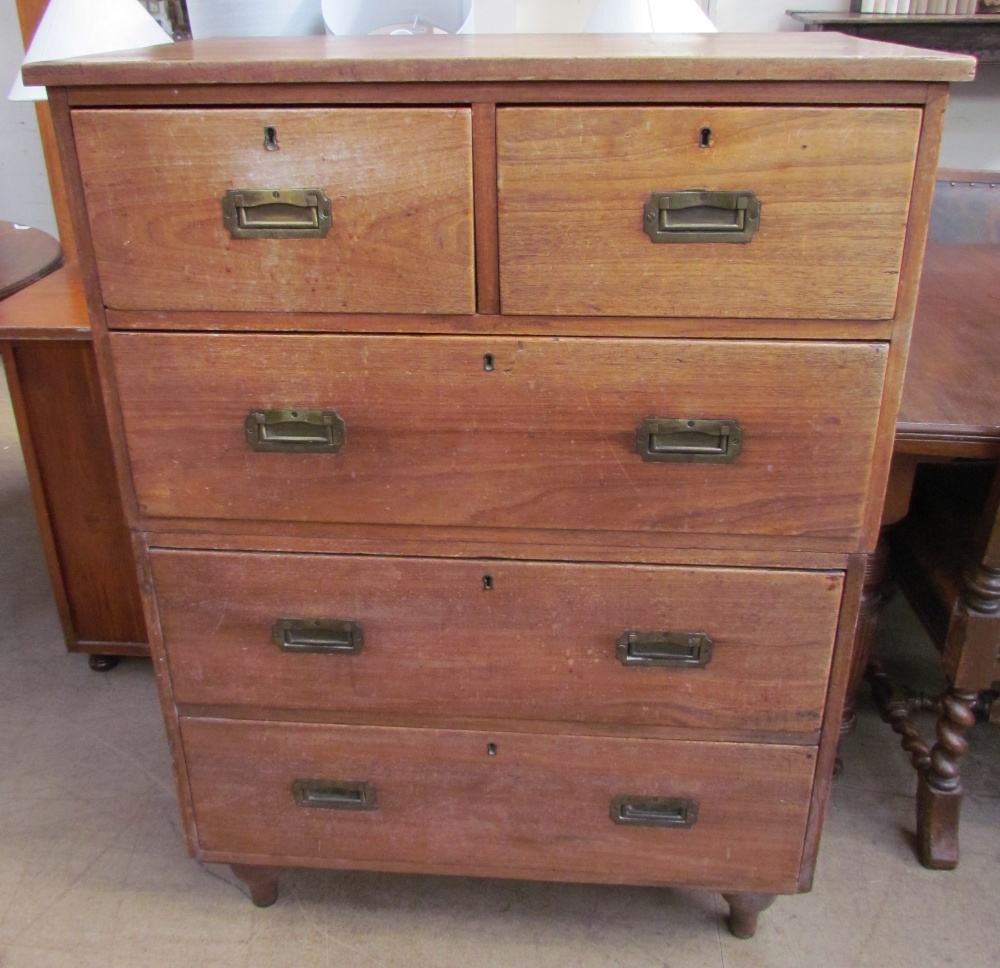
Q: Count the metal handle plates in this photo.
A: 8